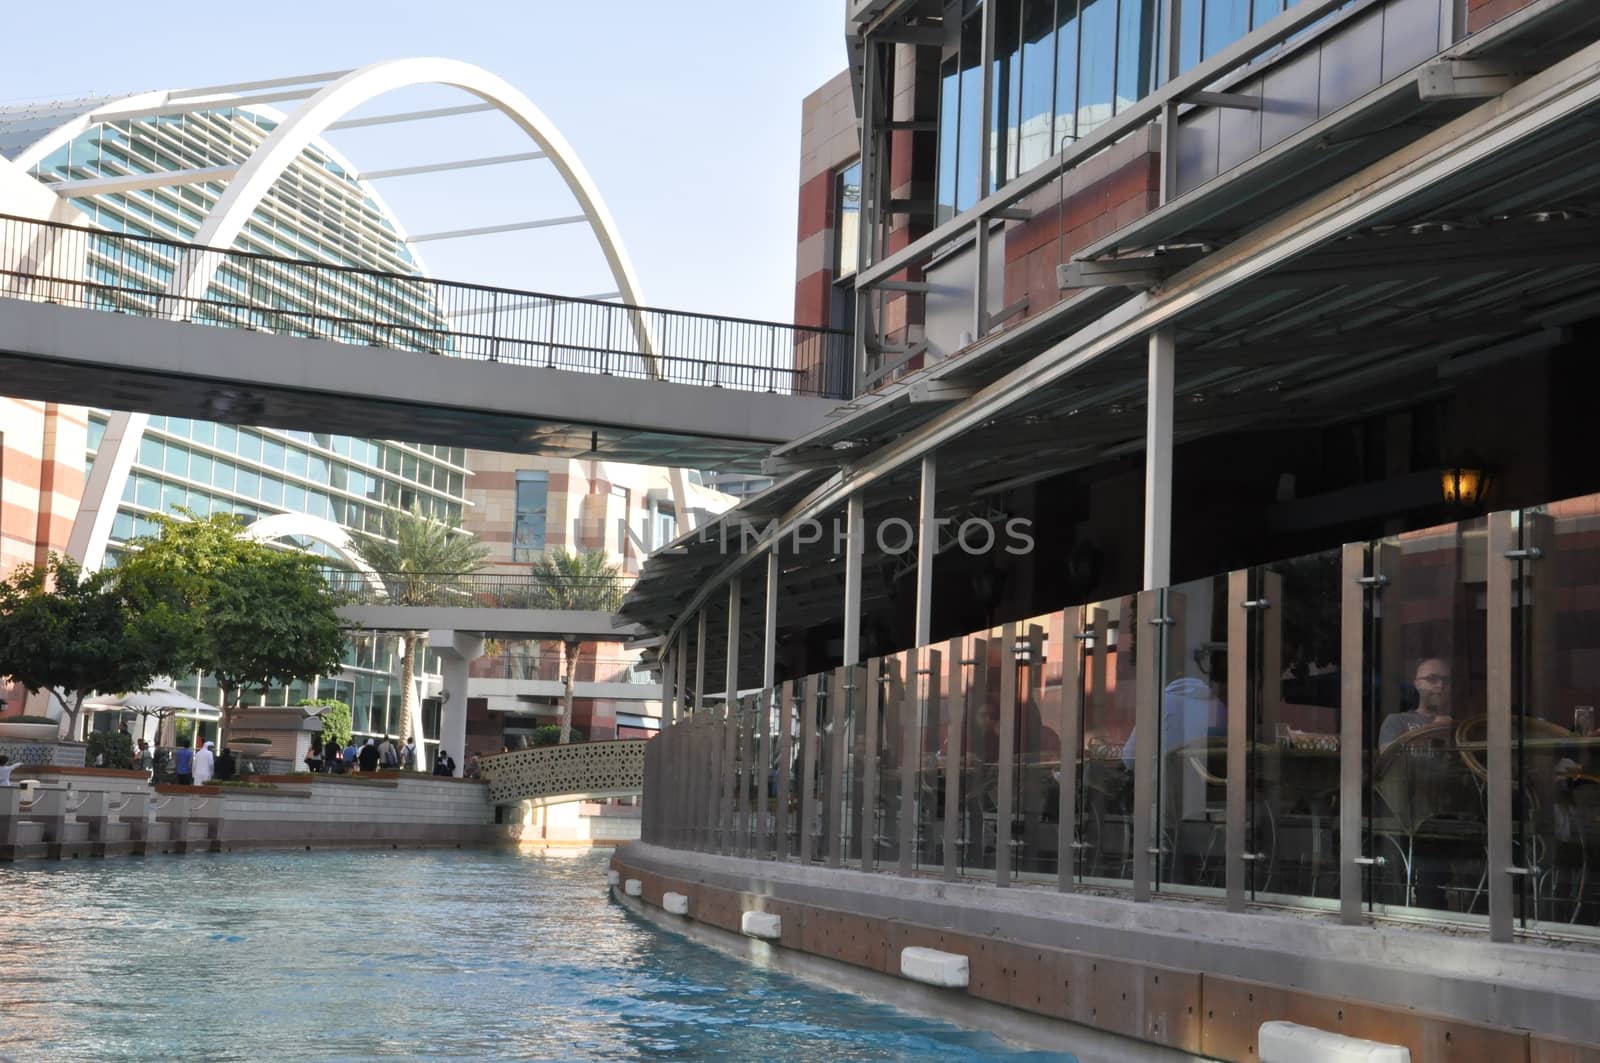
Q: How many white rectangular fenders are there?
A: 6